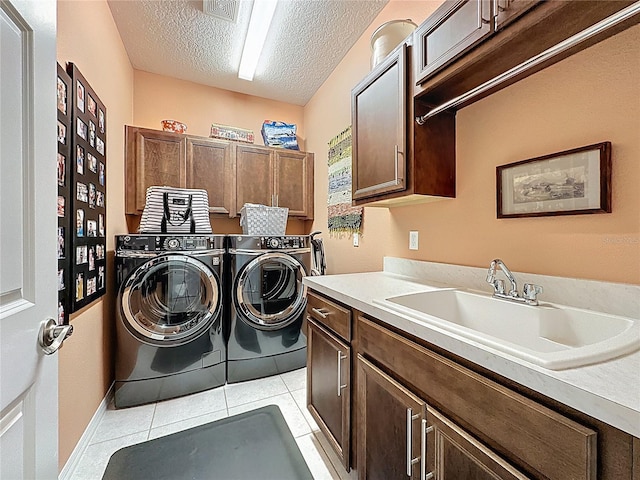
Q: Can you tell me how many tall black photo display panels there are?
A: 2